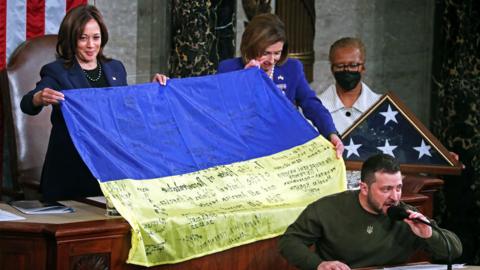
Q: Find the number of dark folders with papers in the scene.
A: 1